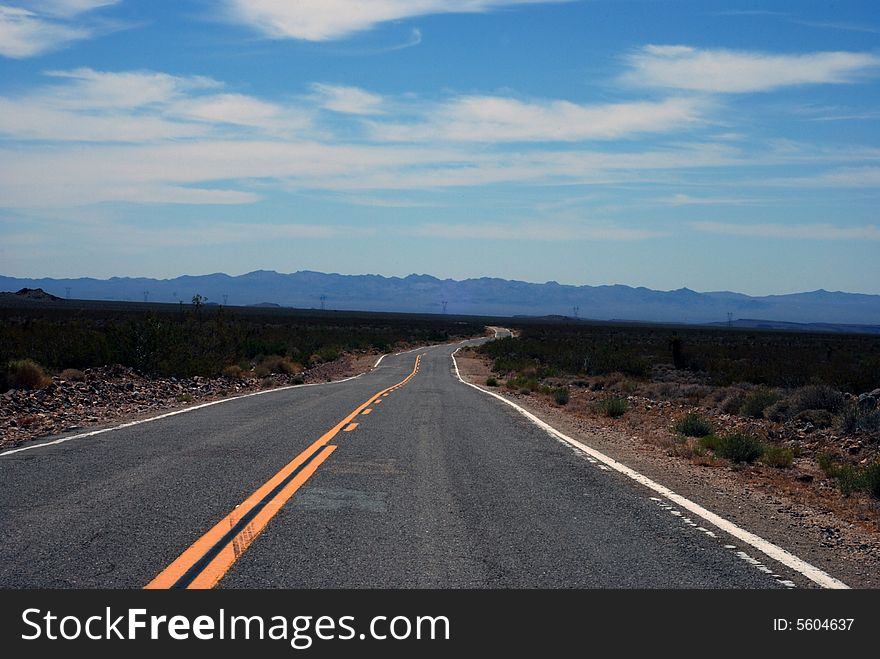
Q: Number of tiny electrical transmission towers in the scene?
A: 7